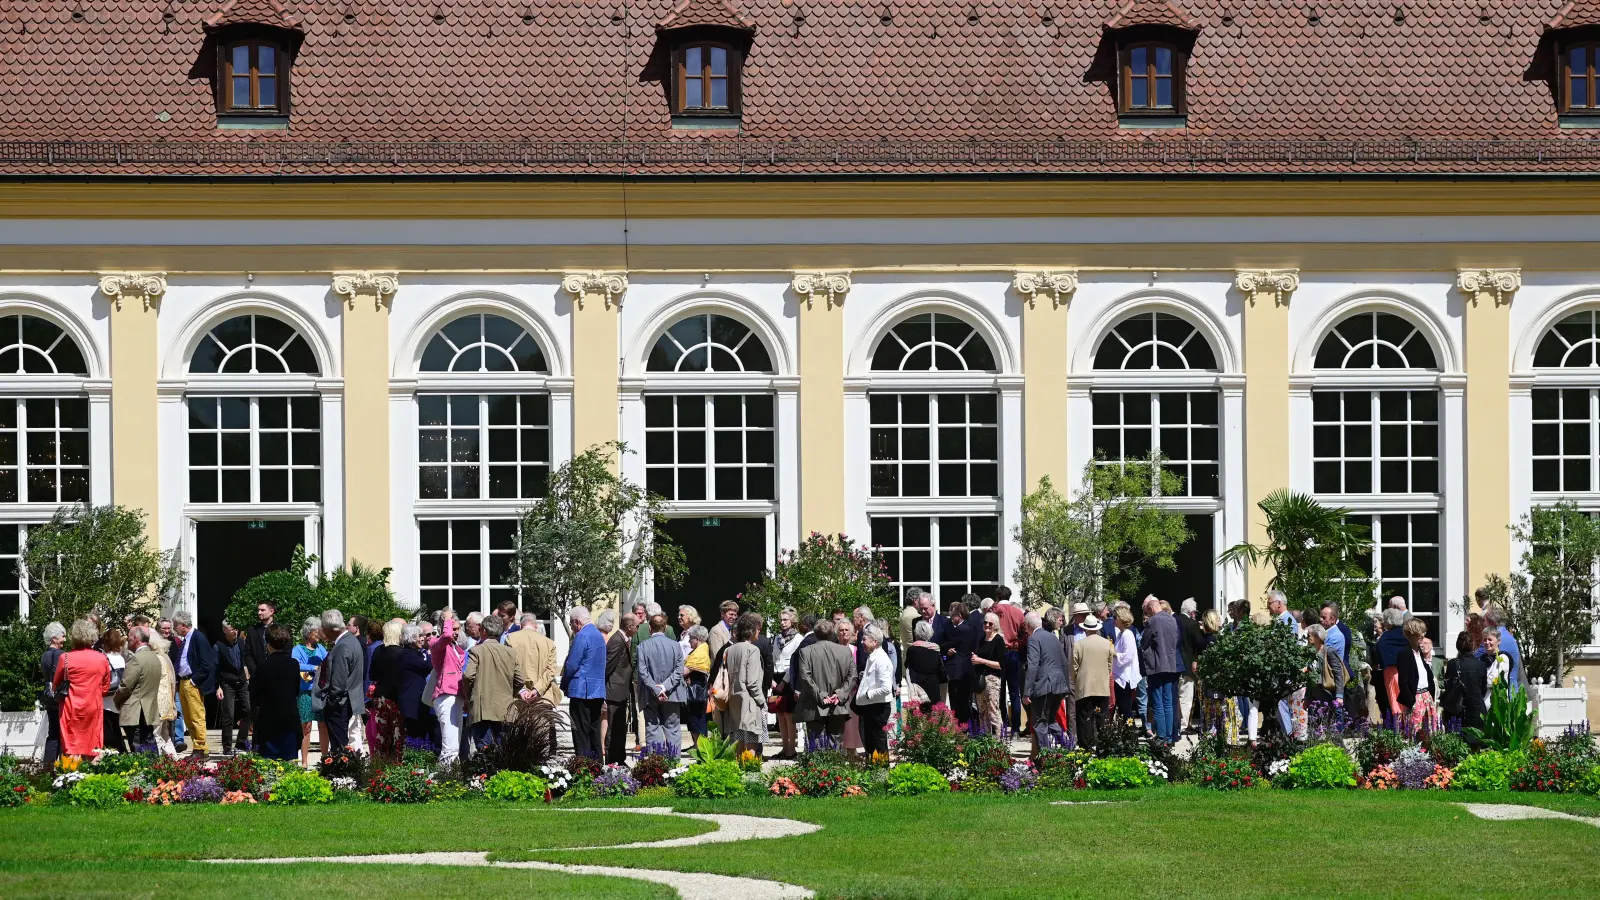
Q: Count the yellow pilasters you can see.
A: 7